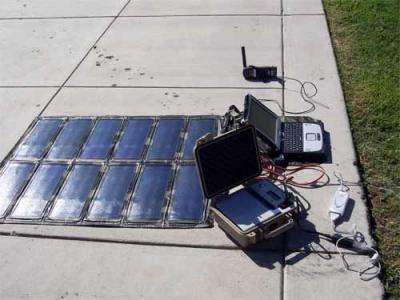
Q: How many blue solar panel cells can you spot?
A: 12